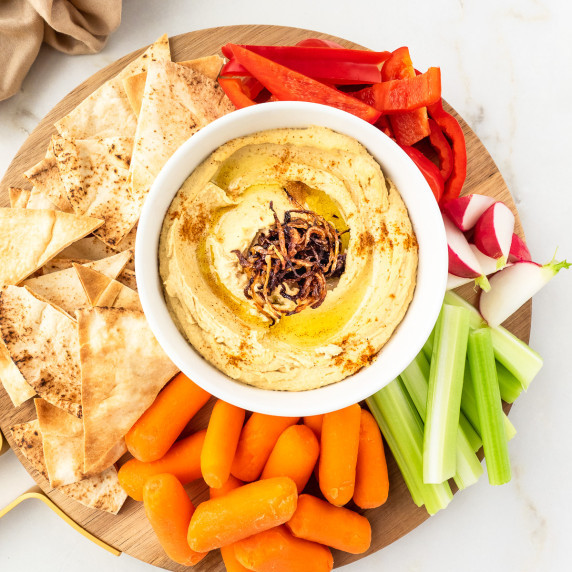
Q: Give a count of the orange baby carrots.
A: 14